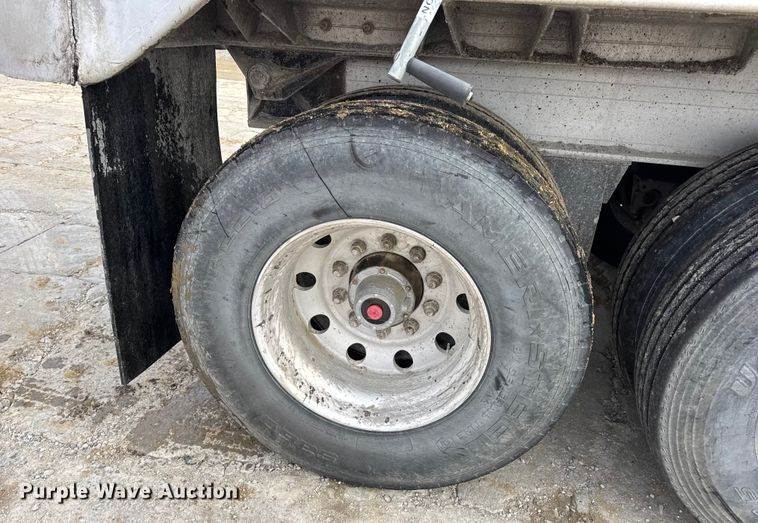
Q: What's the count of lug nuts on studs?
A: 10